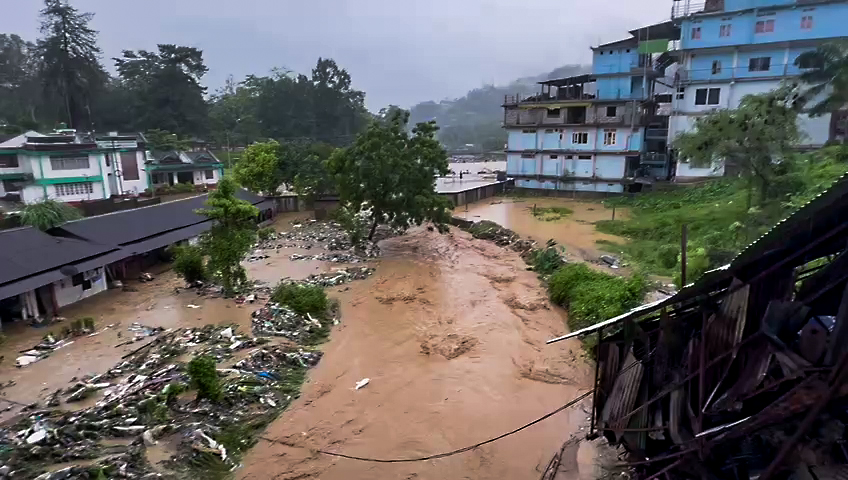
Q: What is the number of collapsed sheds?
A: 1